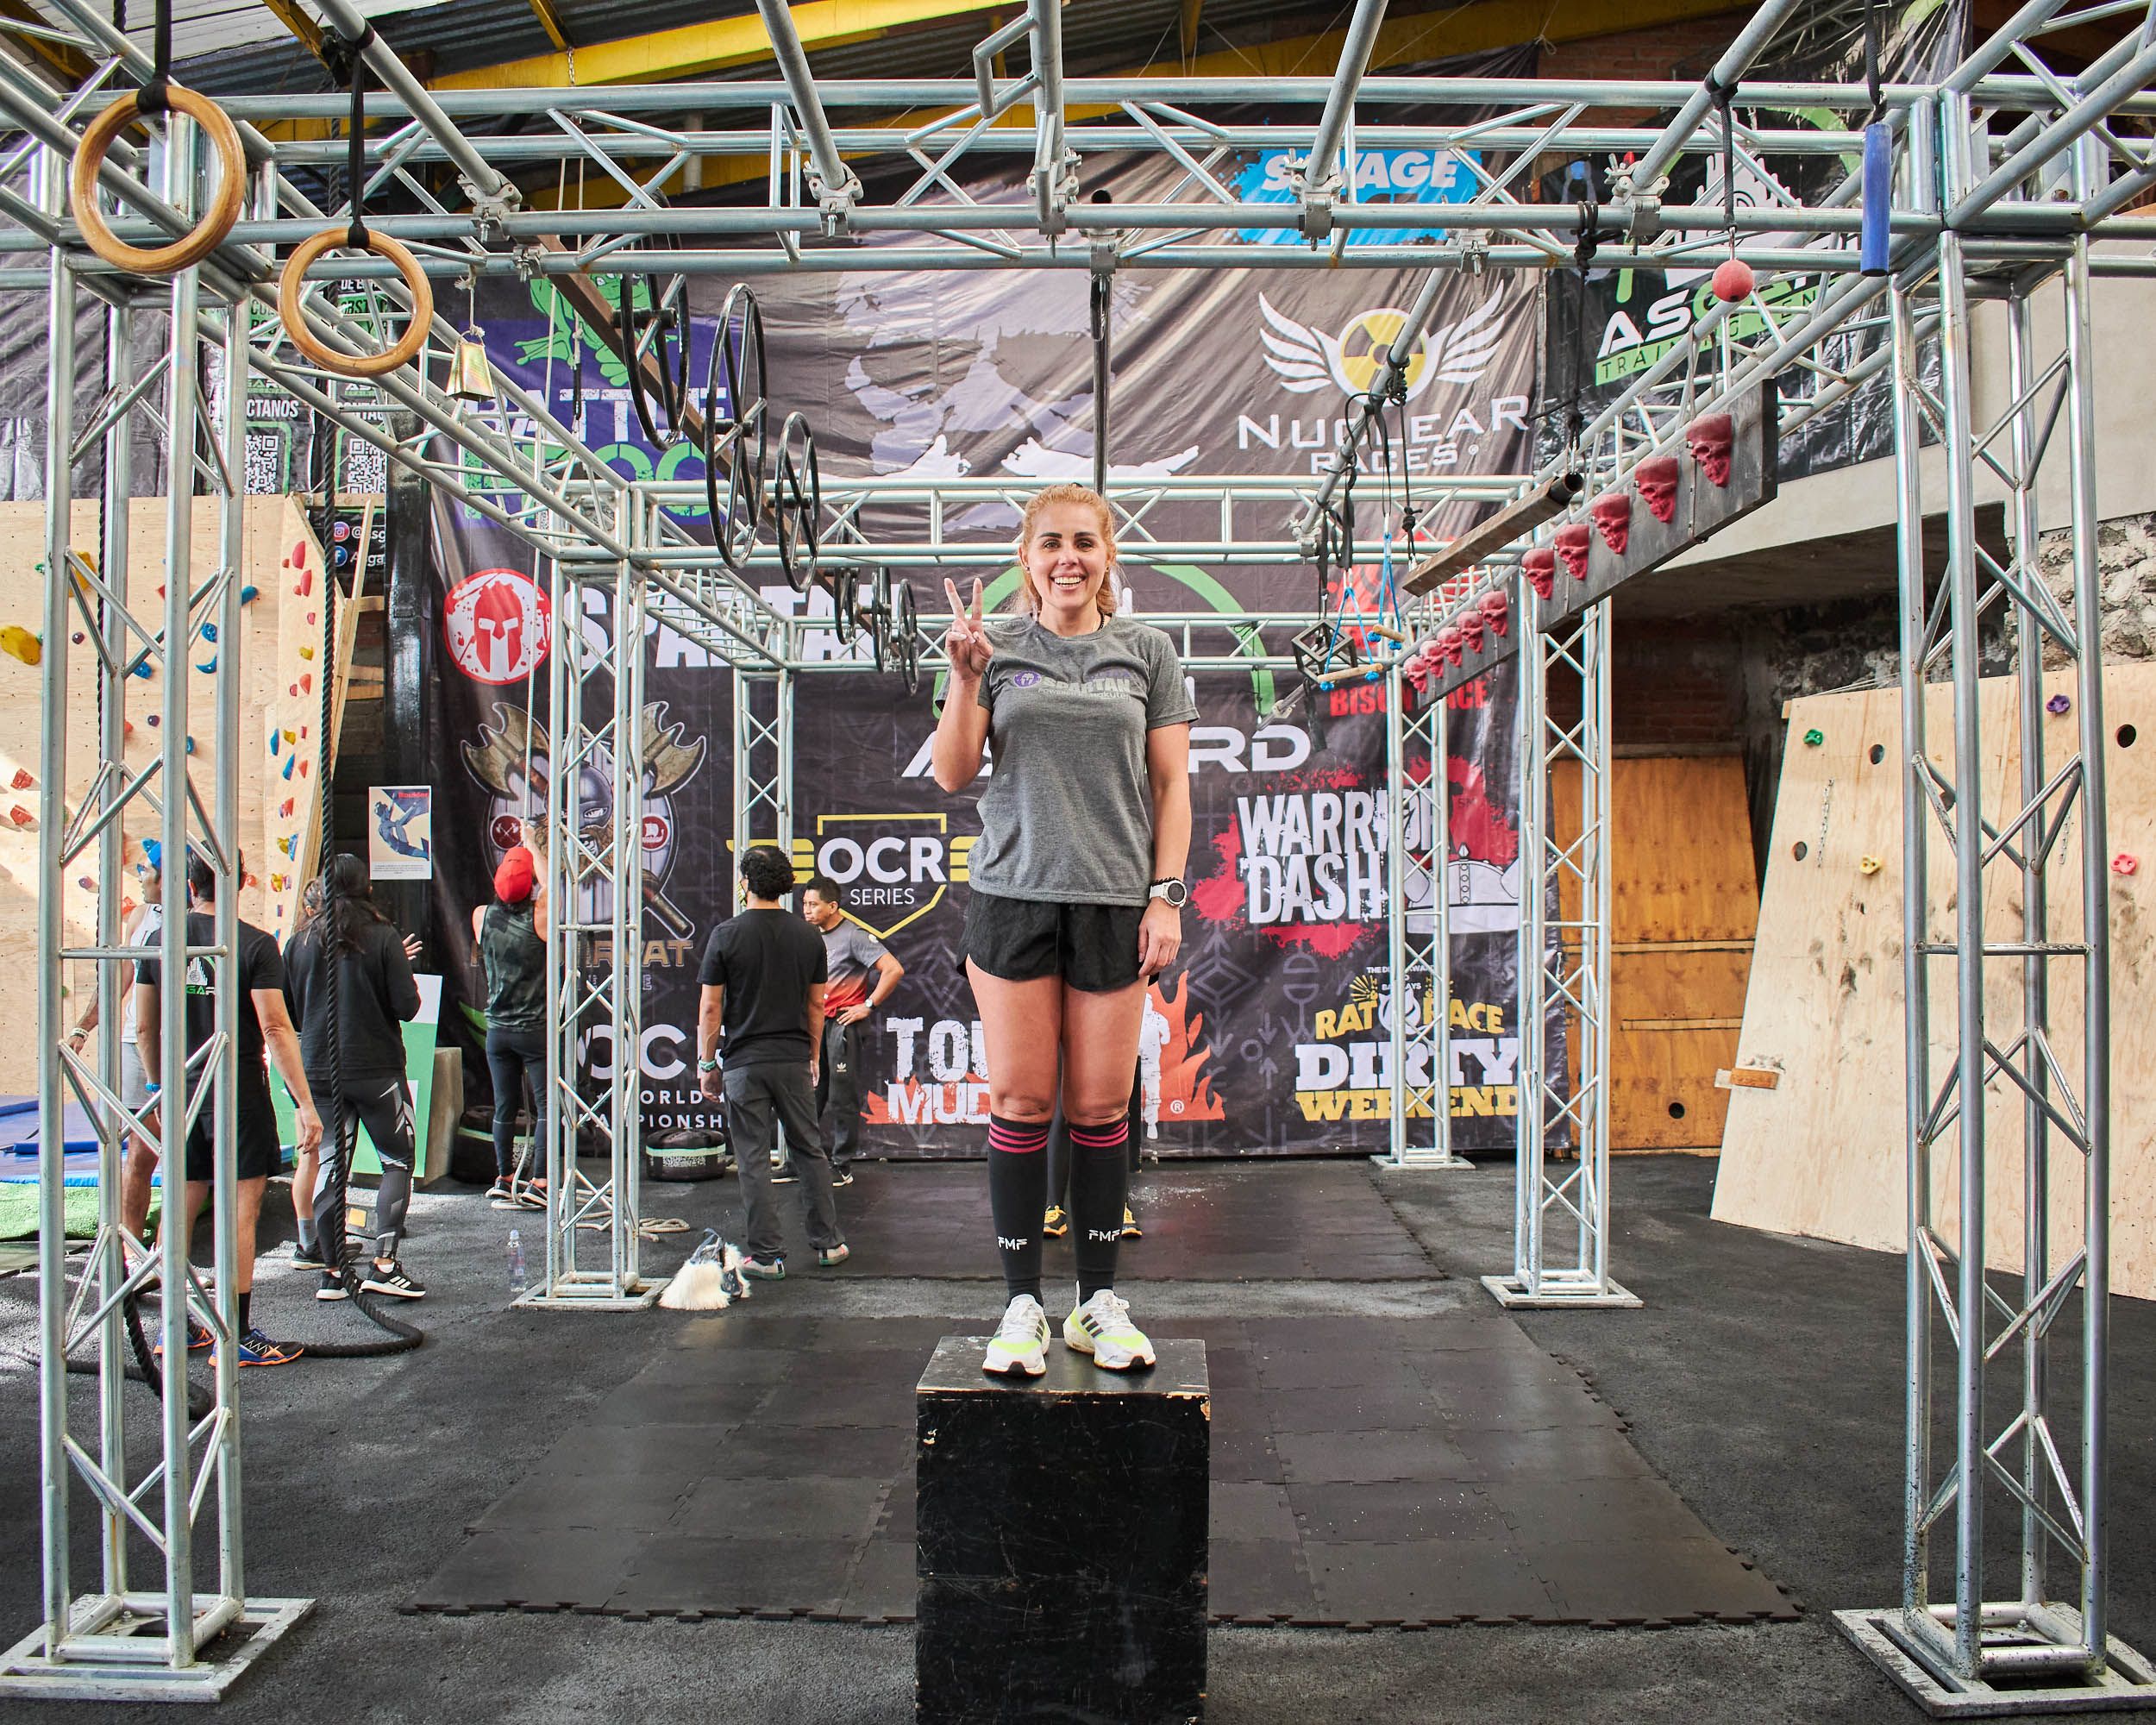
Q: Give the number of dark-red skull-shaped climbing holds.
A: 10